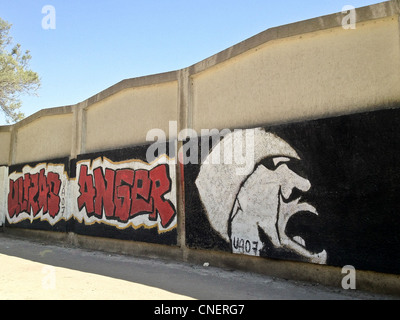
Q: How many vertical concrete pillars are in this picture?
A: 3